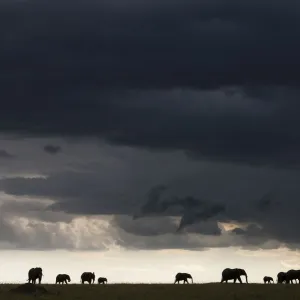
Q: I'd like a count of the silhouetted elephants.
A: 9